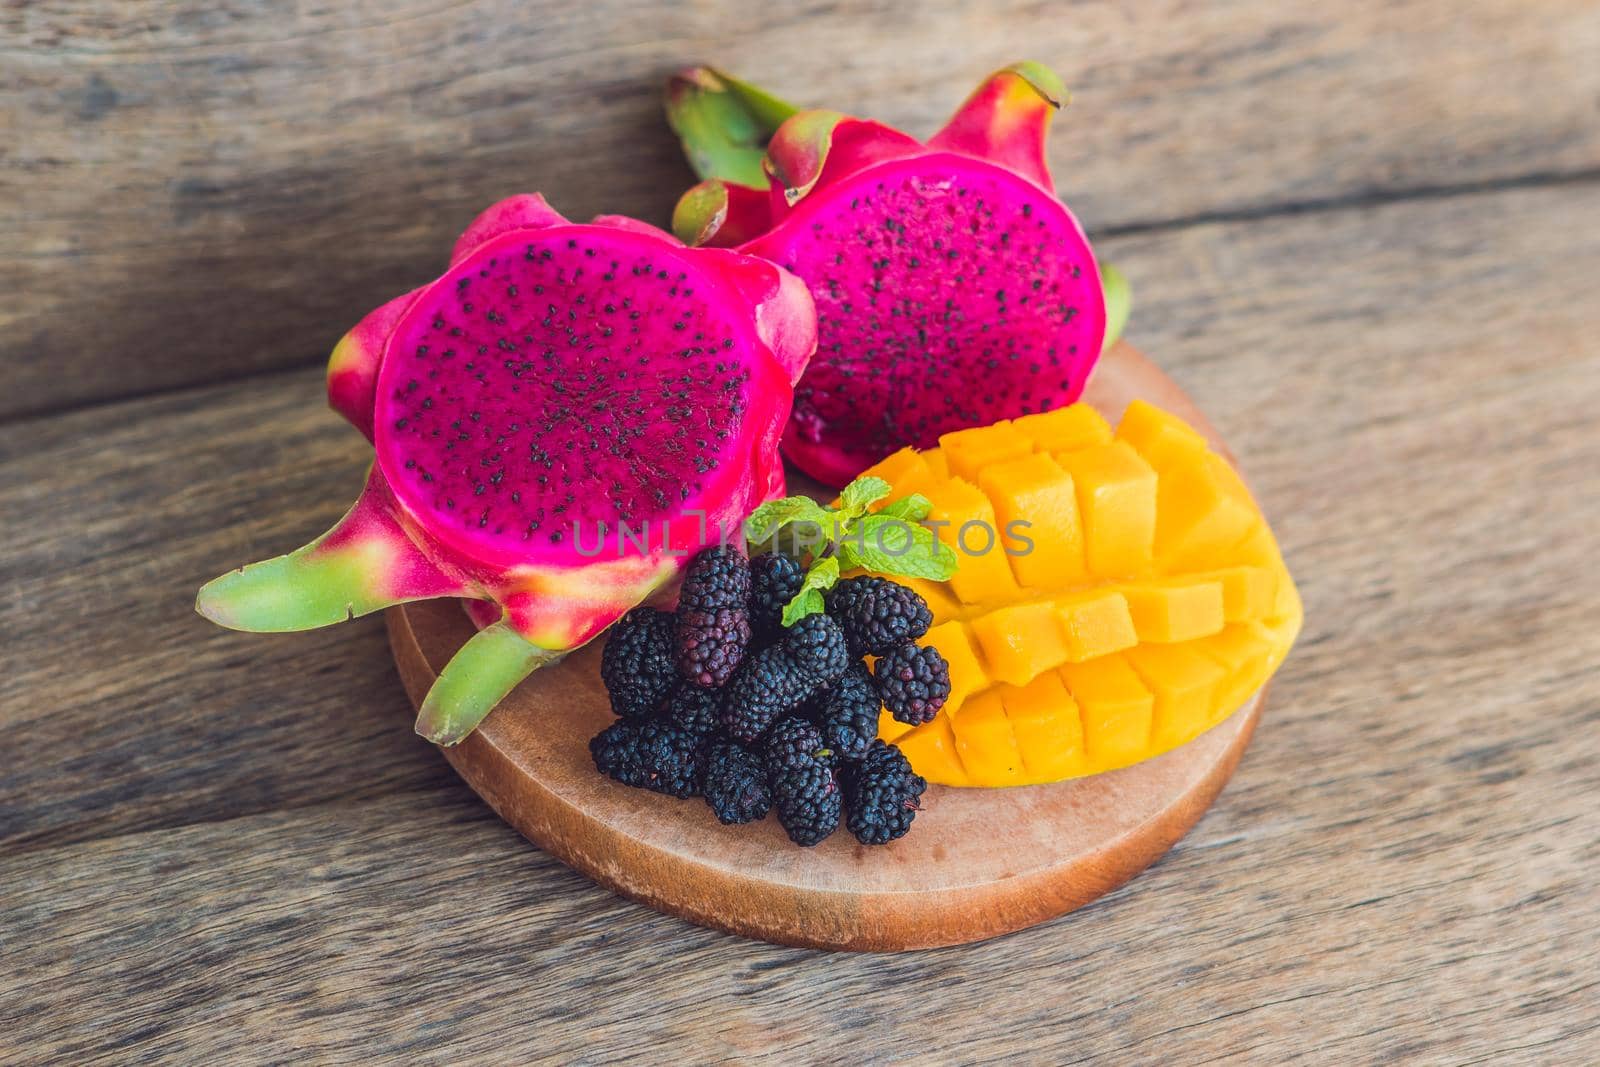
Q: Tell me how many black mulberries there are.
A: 15